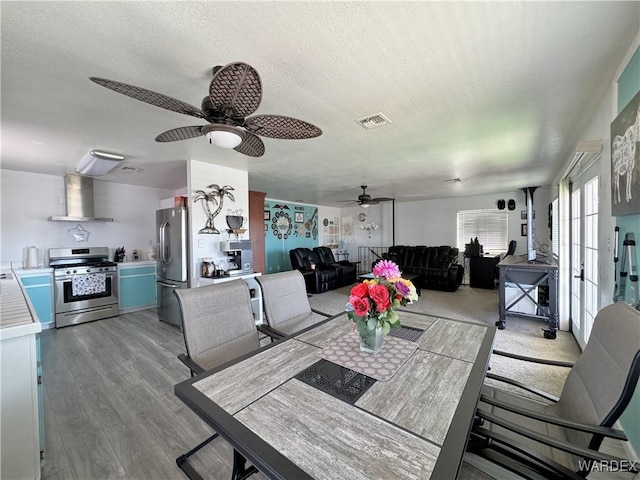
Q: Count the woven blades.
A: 5